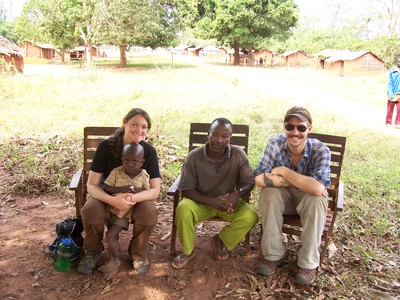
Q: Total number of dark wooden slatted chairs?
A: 3